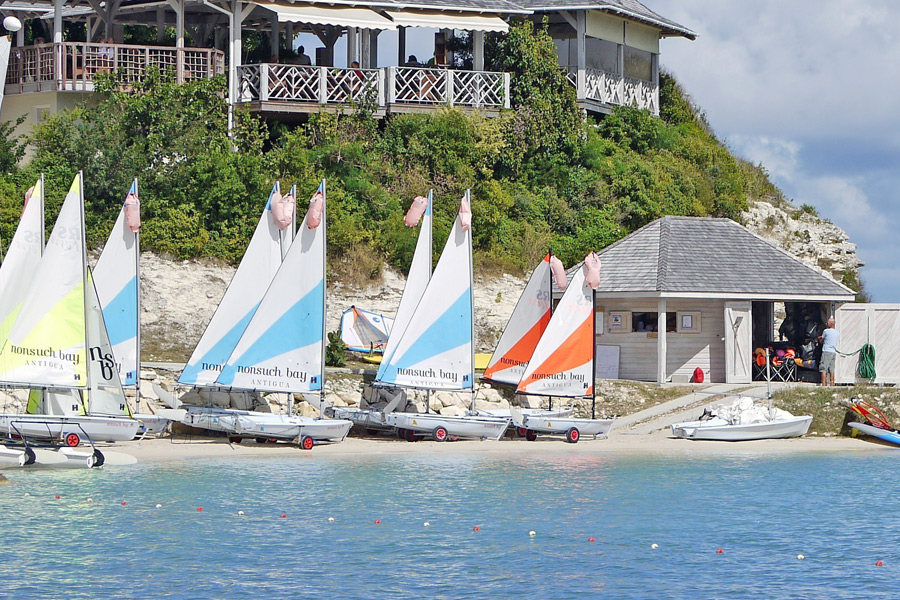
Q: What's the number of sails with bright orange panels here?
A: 2